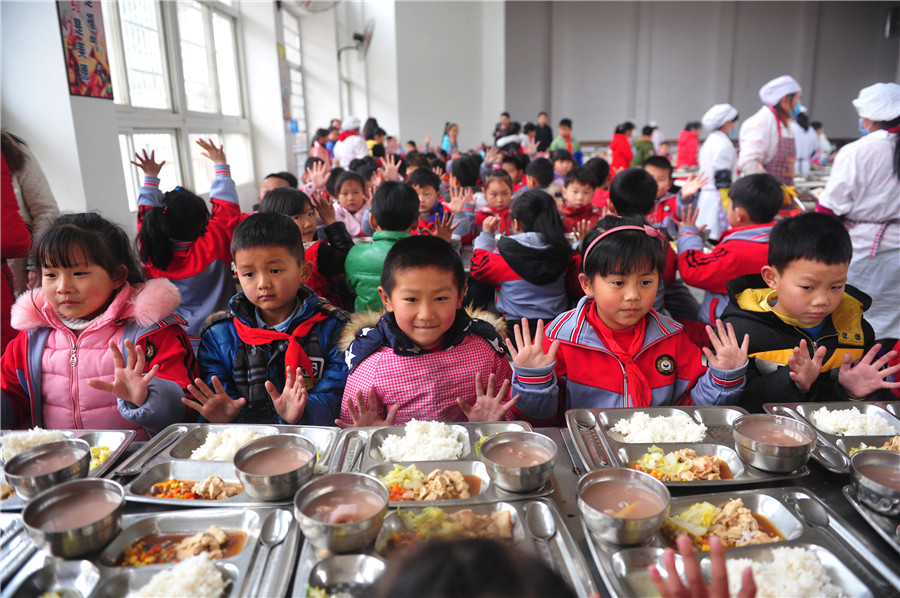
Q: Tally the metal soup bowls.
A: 8